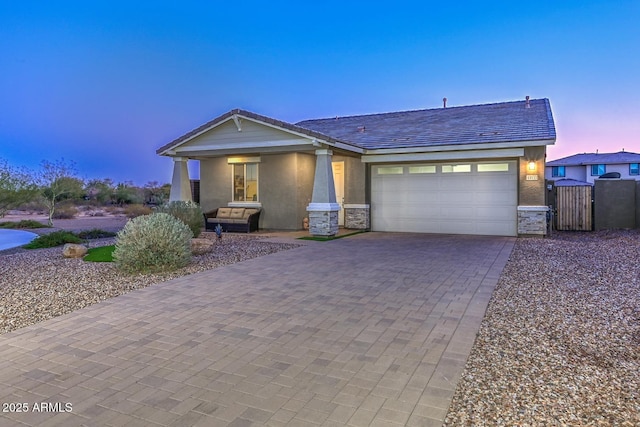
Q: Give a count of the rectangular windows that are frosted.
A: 4